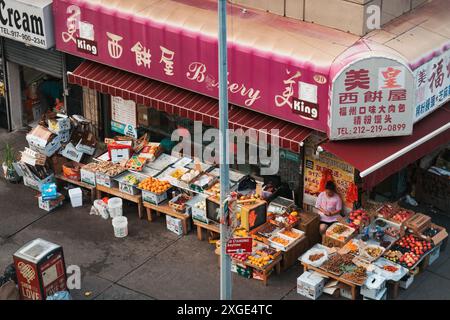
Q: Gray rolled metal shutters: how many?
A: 1